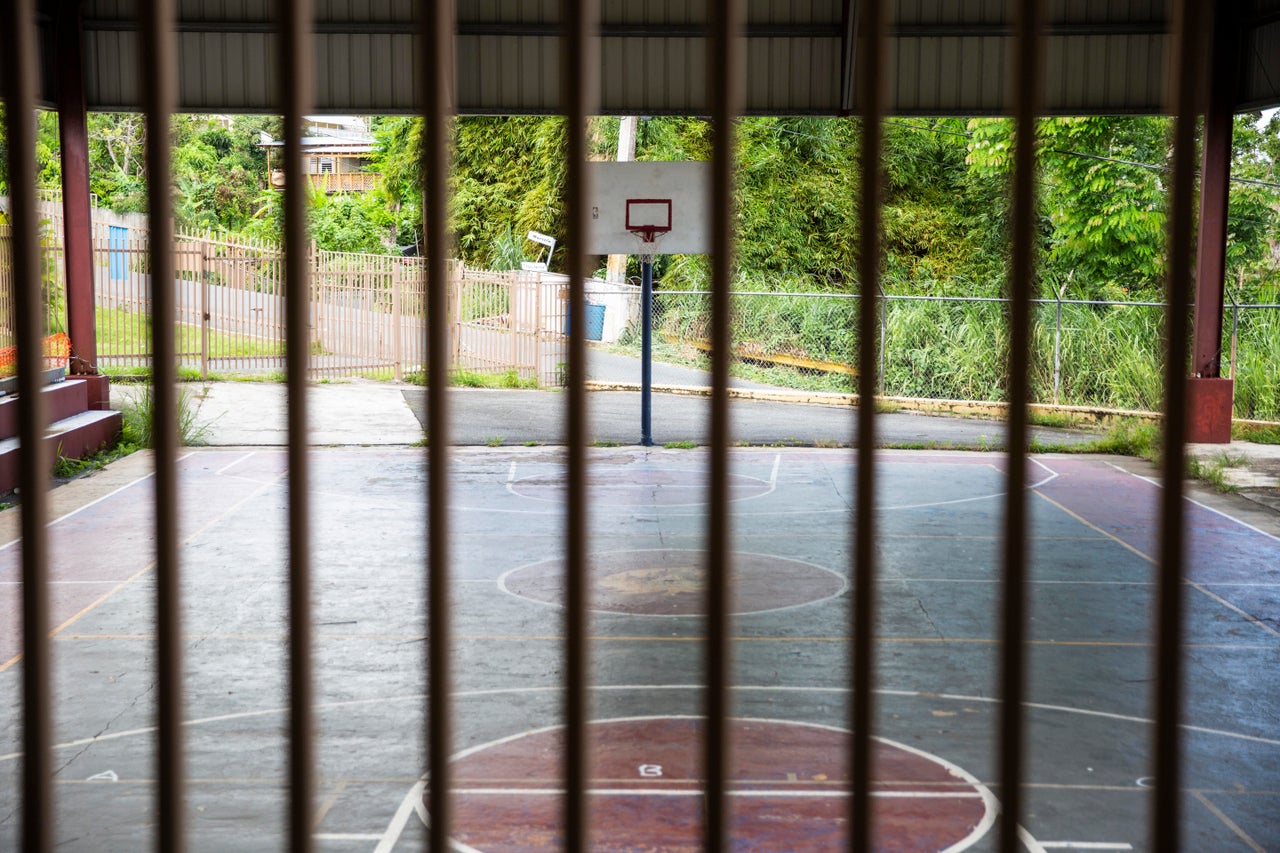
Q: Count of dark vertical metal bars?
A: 9